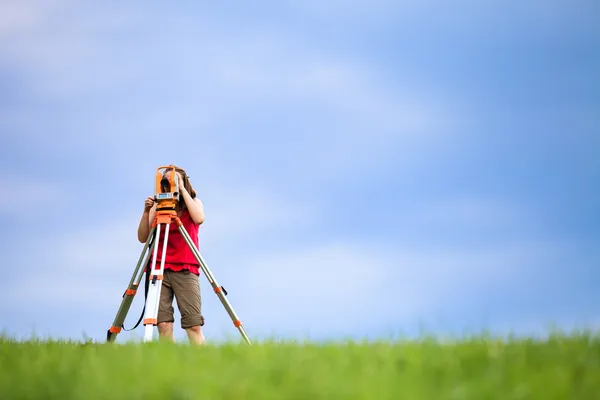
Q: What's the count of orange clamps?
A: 6